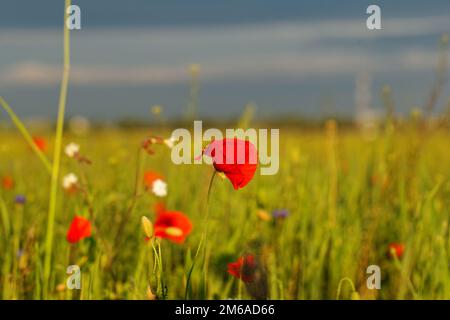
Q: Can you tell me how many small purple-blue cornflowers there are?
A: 2